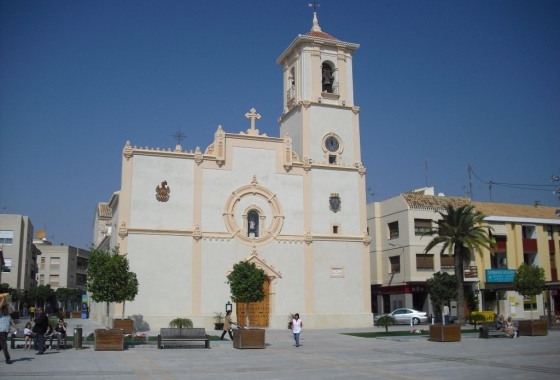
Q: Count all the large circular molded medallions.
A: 1